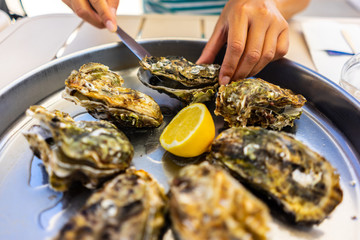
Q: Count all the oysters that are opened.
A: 1